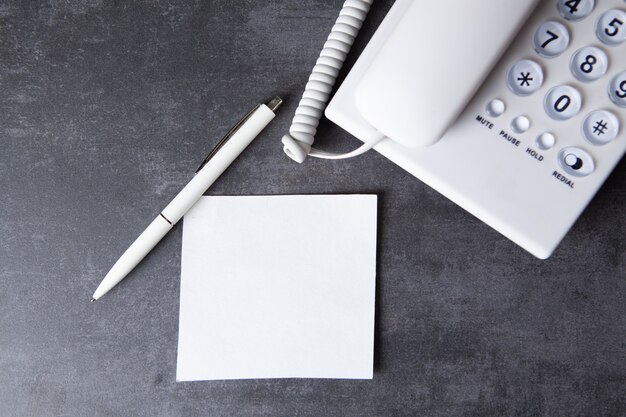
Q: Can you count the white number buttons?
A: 6